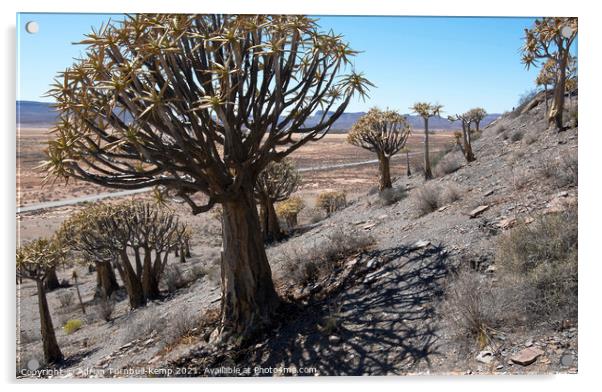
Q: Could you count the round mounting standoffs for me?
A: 4